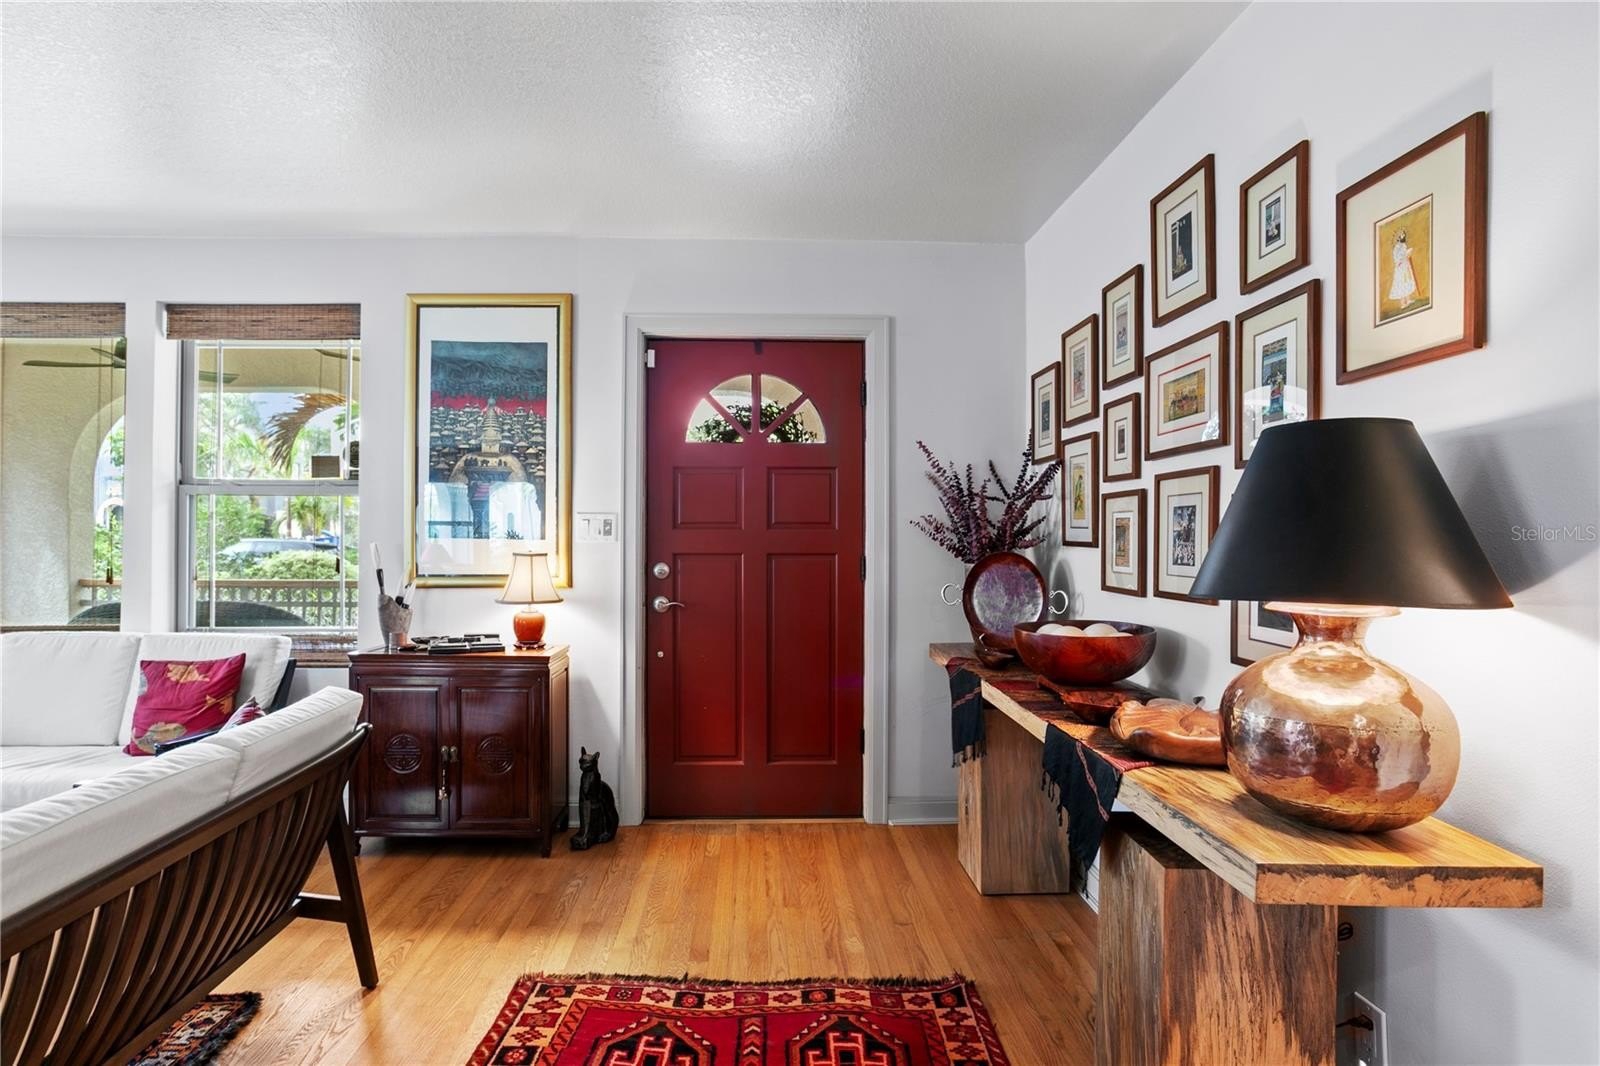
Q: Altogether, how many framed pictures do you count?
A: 14